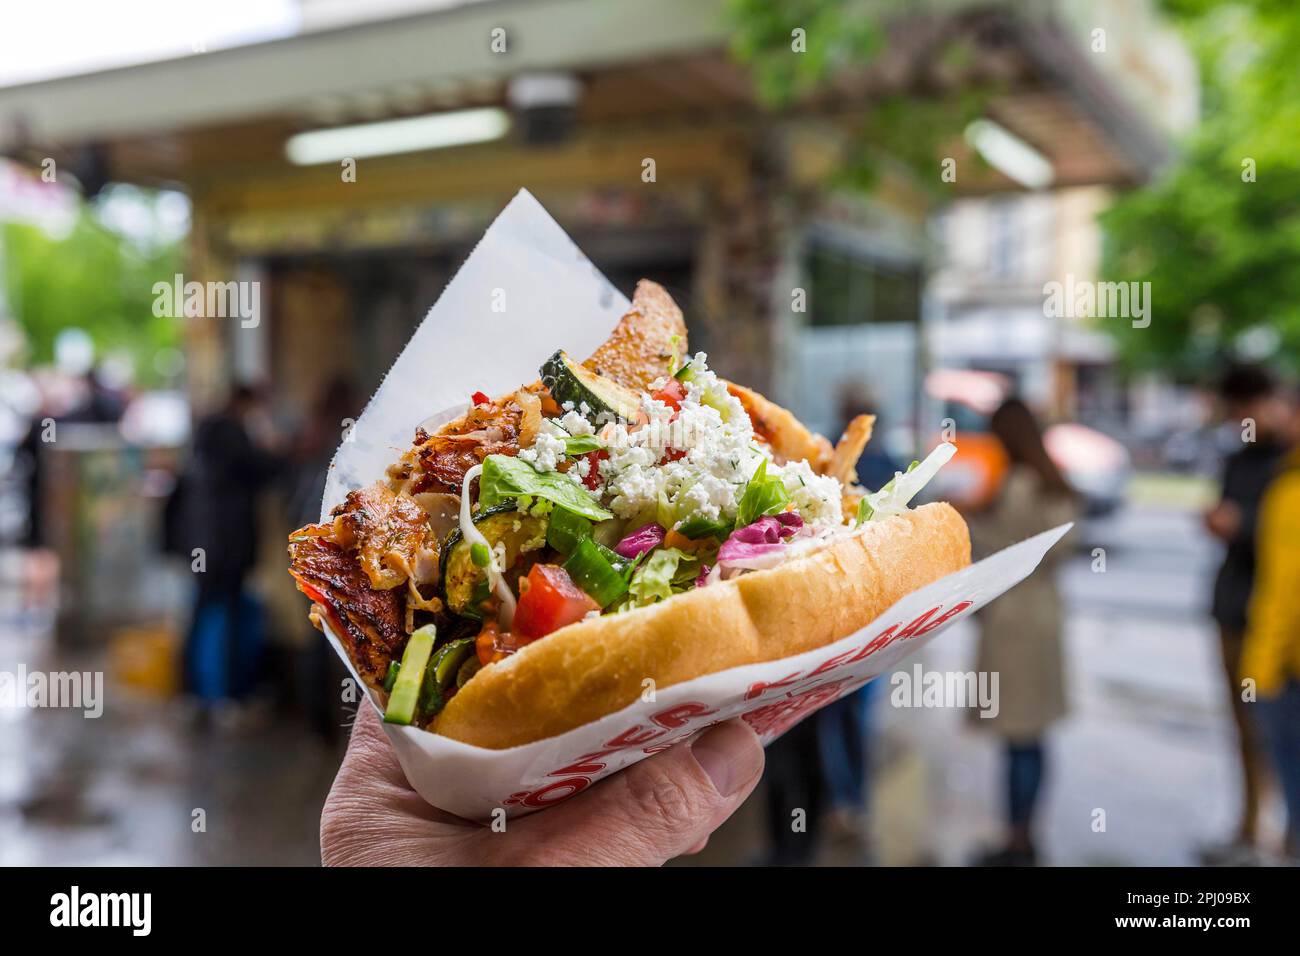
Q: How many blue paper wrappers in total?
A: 0